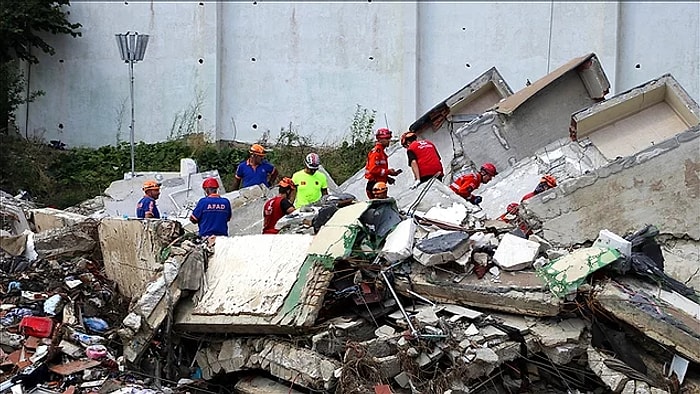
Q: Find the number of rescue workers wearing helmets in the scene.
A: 11